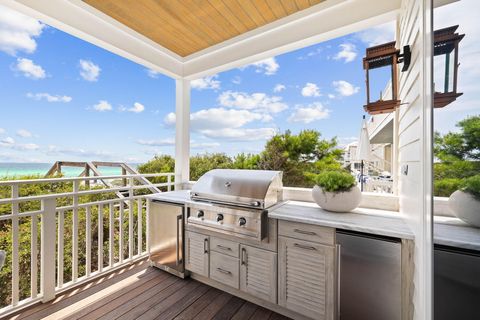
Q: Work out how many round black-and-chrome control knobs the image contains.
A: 3